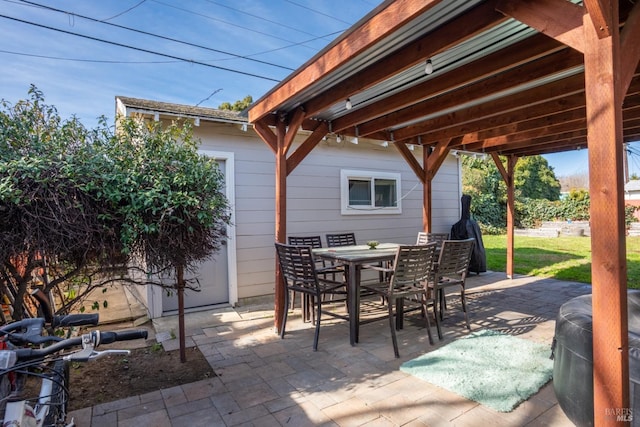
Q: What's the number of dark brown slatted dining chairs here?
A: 6